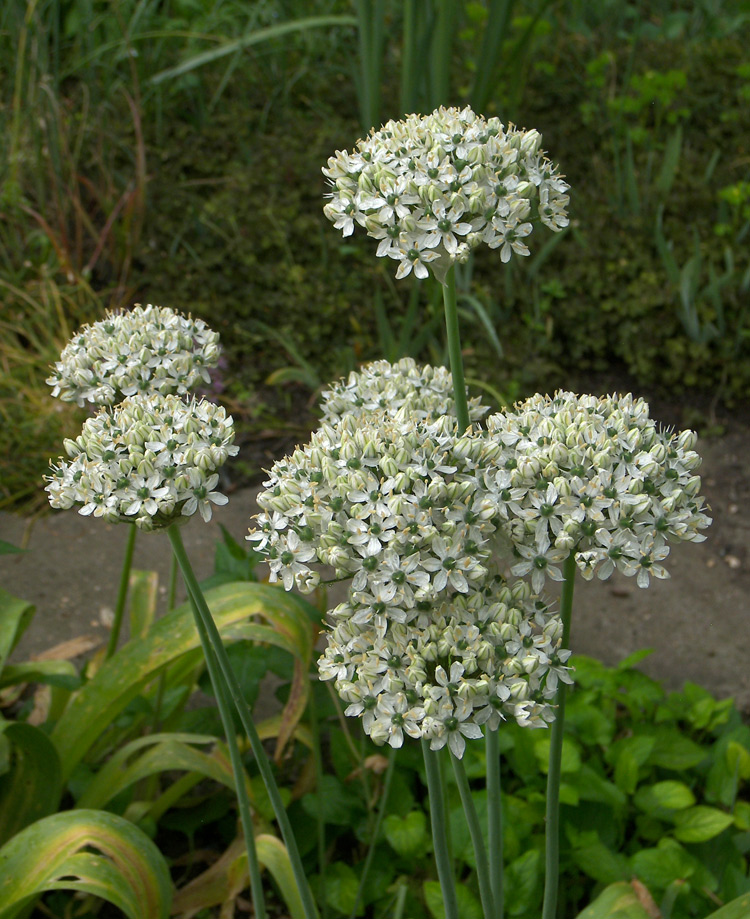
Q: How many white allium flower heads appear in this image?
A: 7